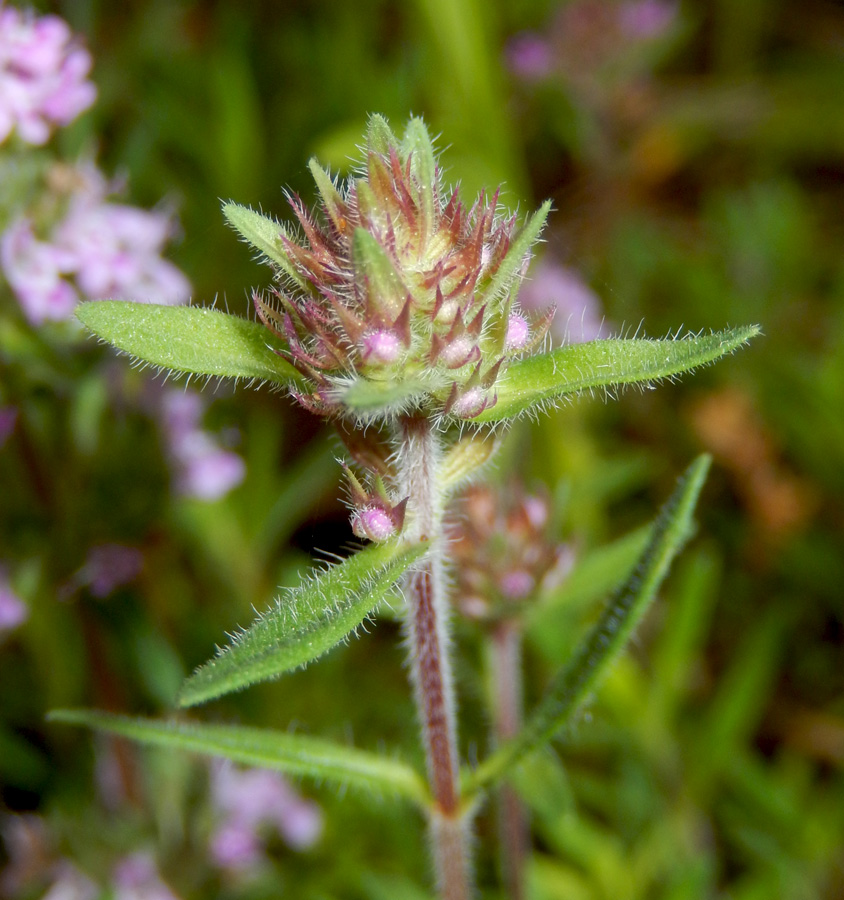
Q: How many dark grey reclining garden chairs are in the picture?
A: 0